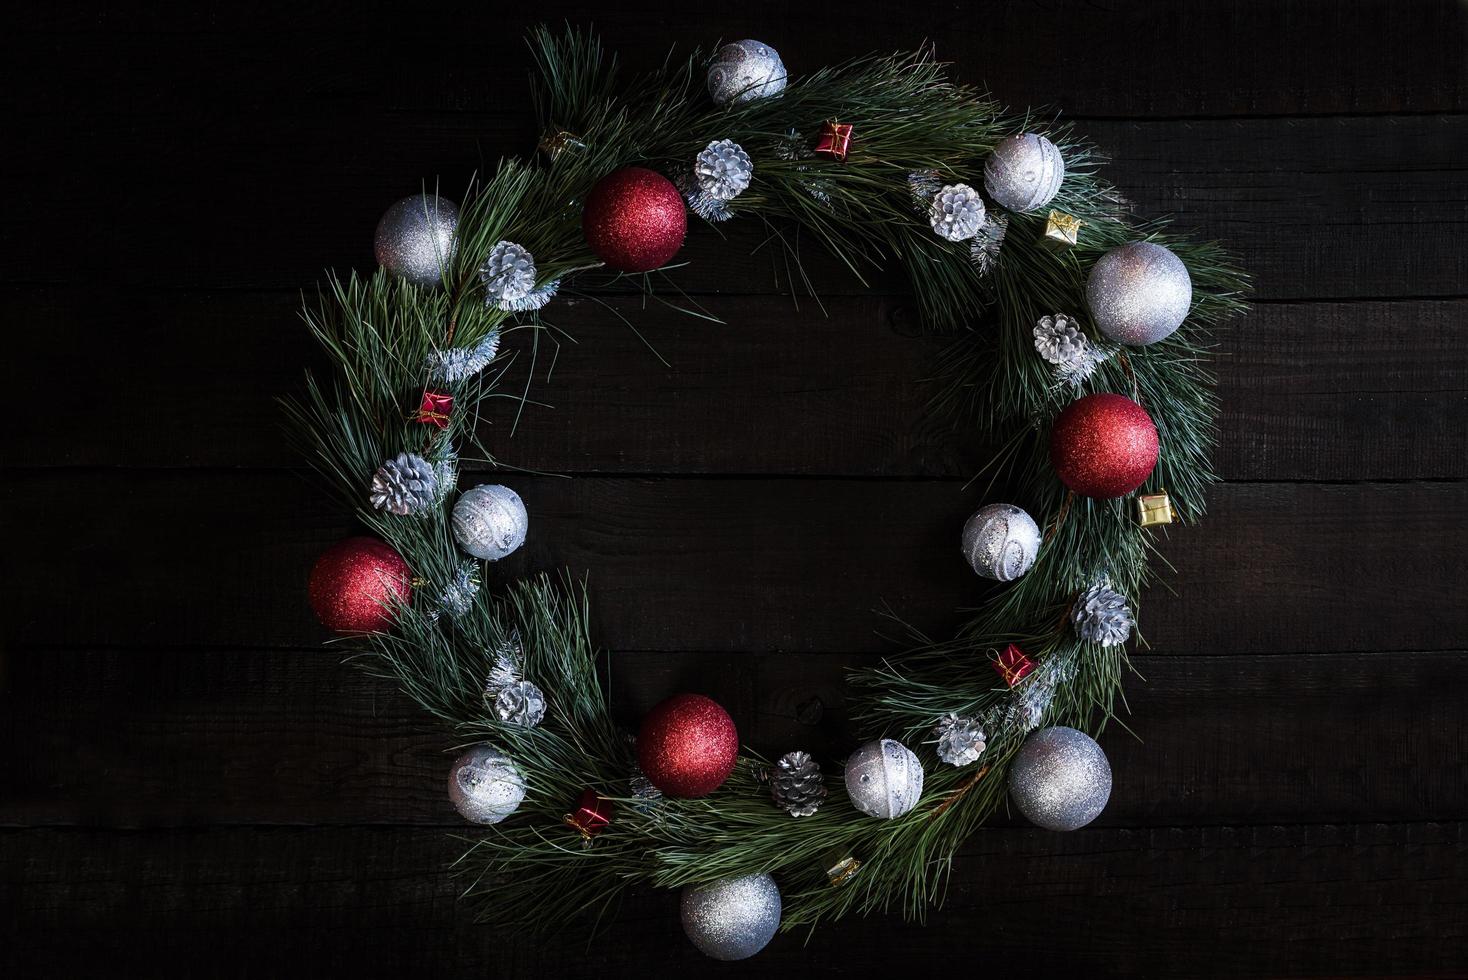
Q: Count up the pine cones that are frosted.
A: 9